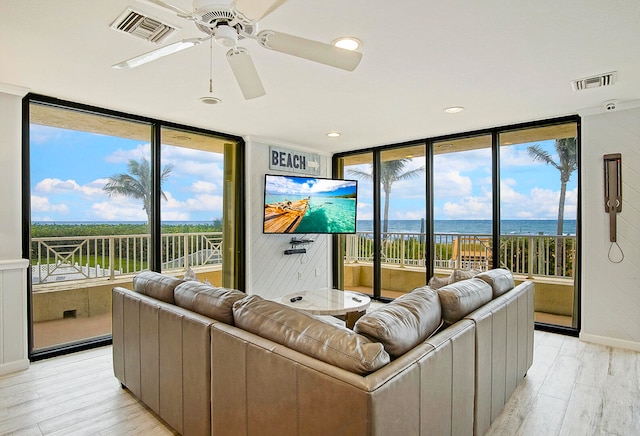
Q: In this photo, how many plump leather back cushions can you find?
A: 6